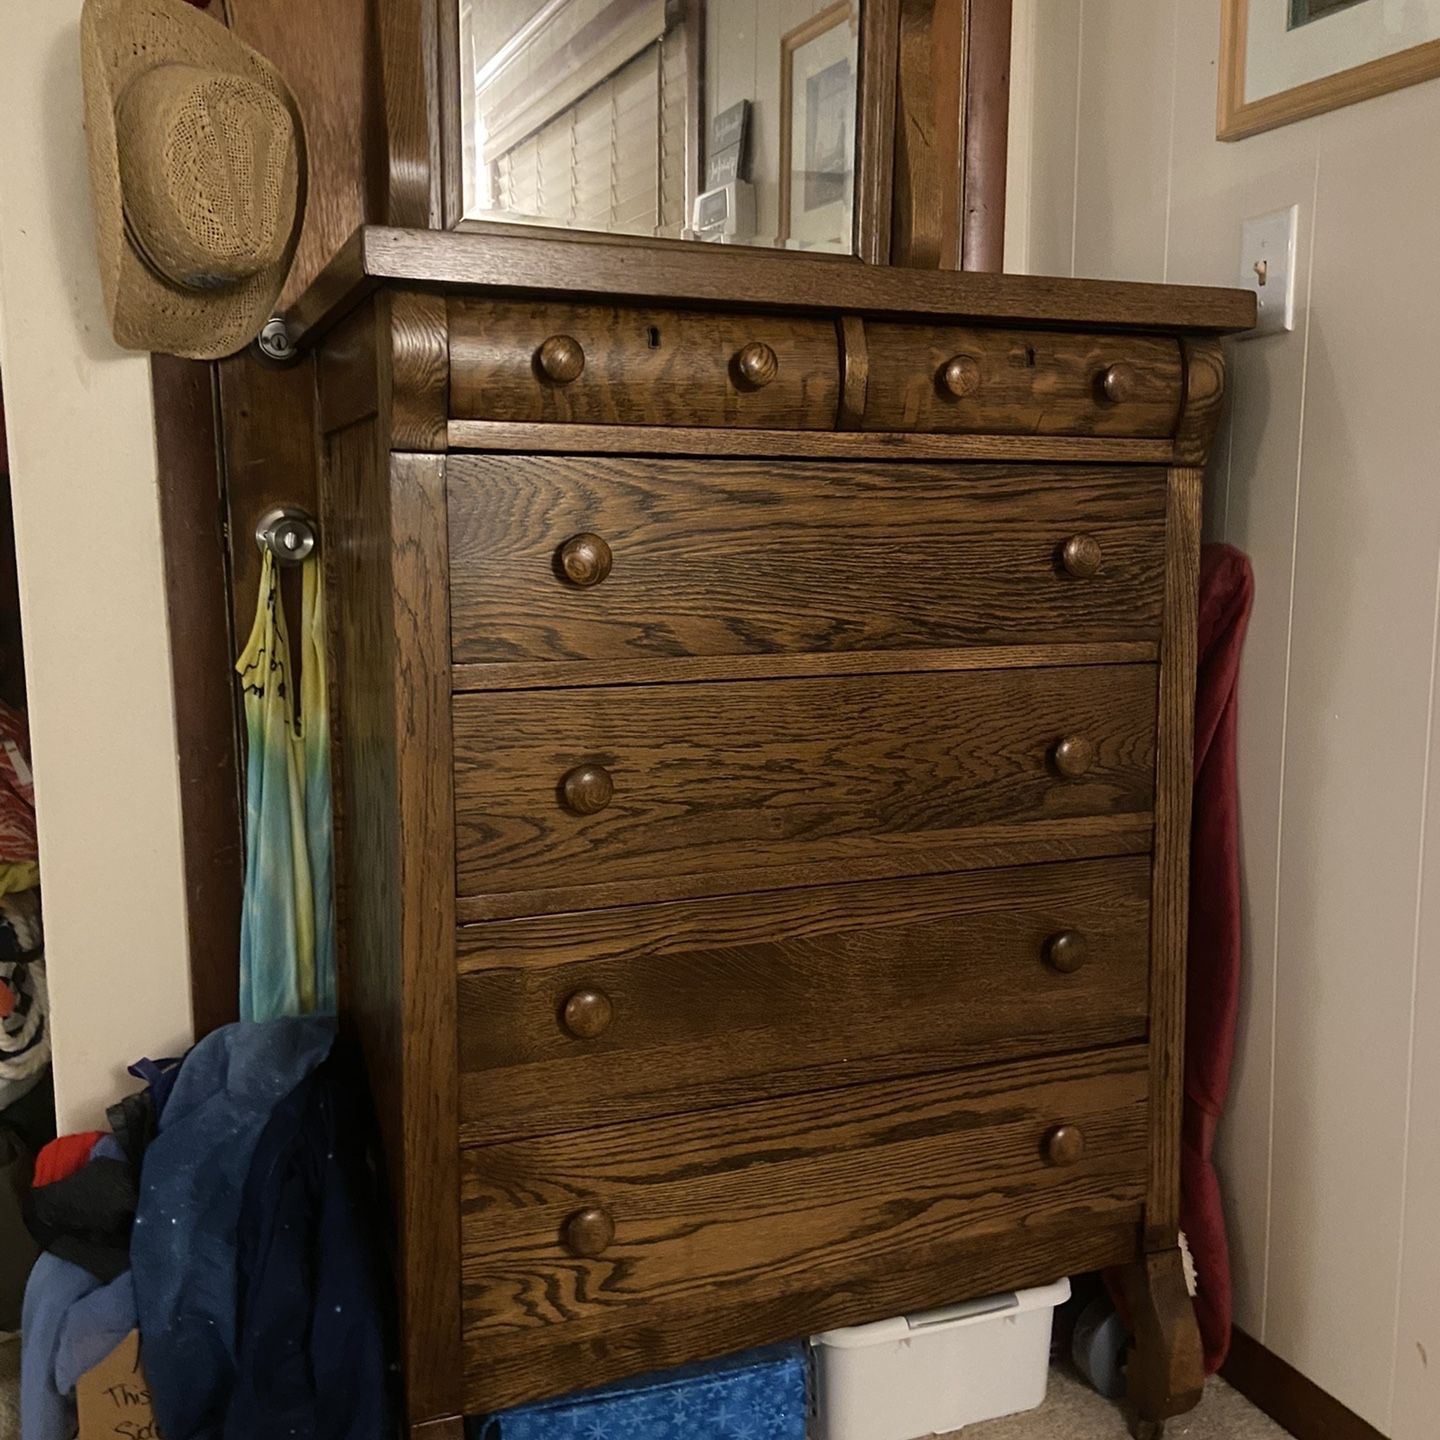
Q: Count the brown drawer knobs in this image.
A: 12